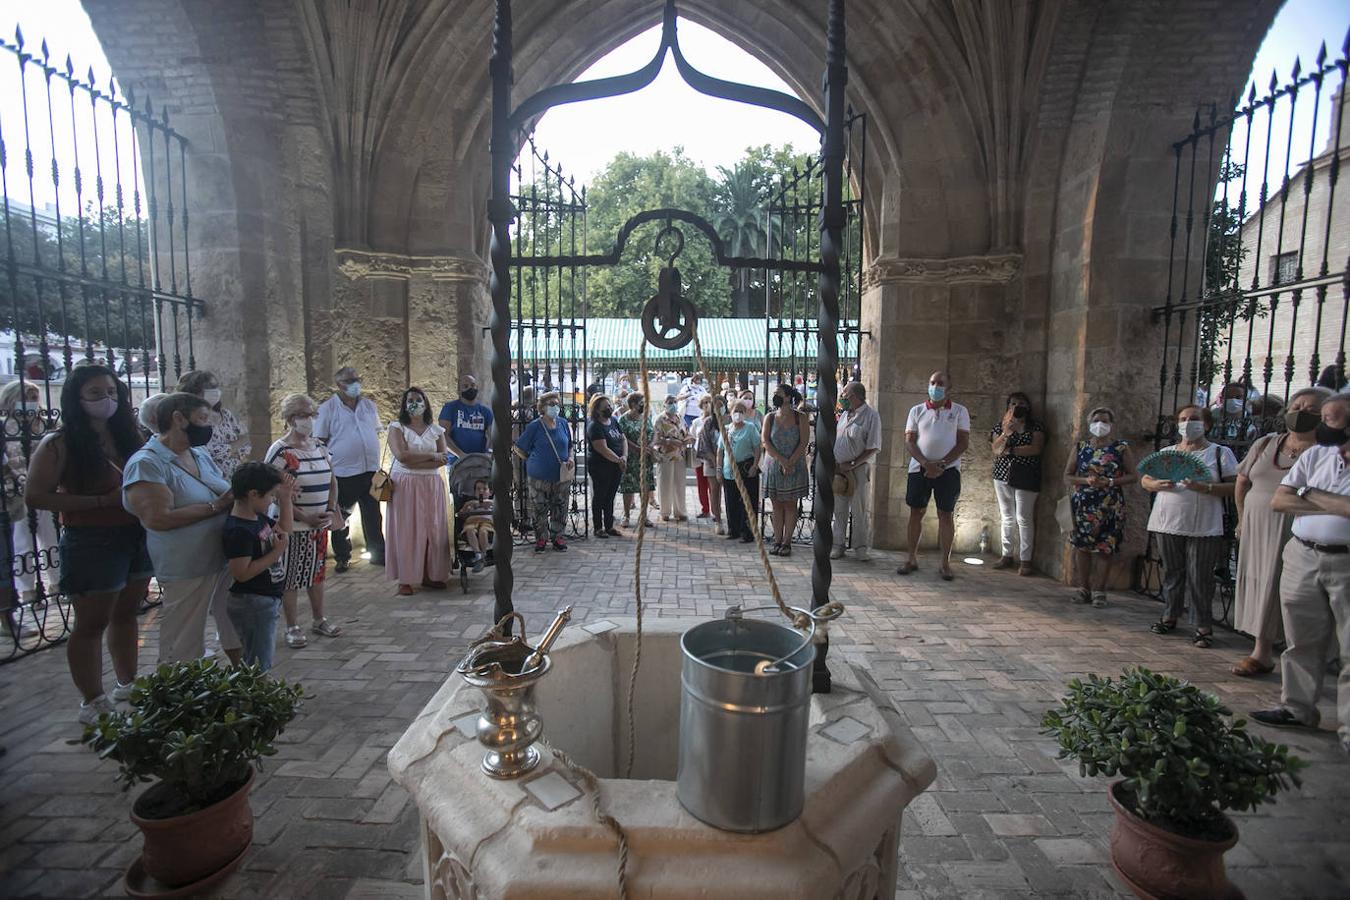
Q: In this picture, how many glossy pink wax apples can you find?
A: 0